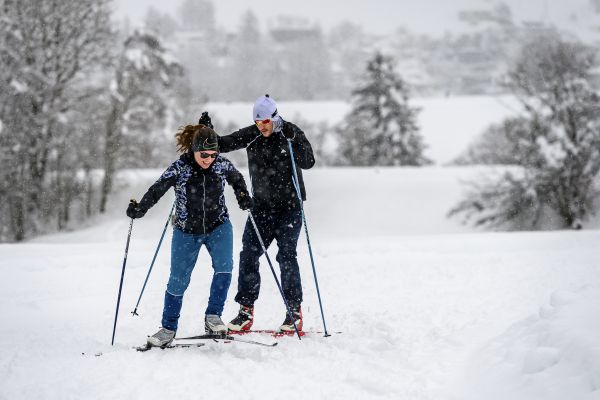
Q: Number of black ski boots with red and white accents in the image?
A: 2